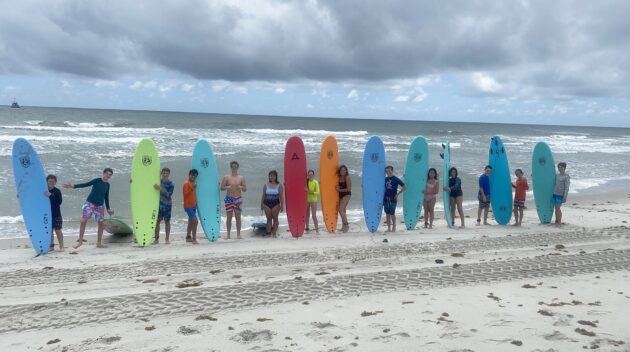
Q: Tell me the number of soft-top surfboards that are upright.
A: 10